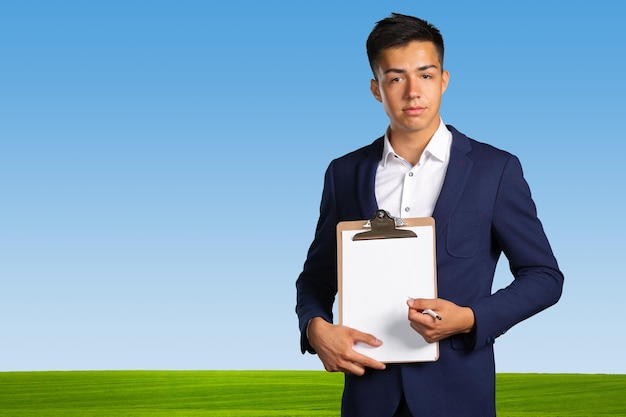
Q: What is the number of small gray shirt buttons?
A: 2